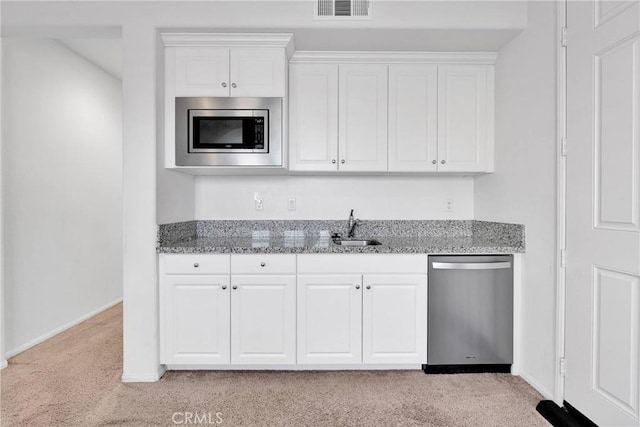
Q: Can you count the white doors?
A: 11